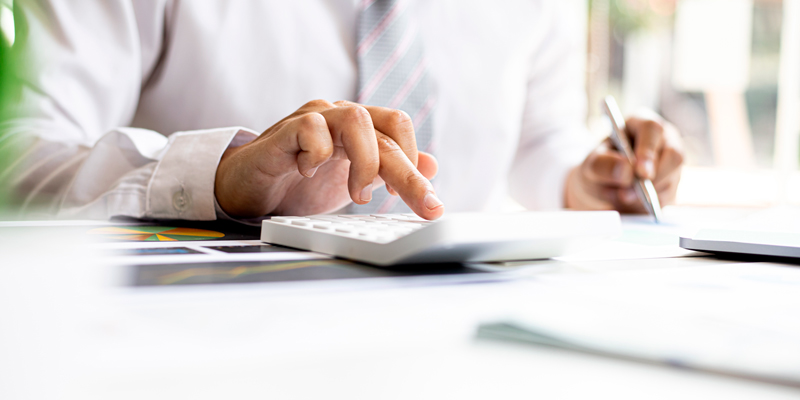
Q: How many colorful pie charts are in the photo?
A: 1